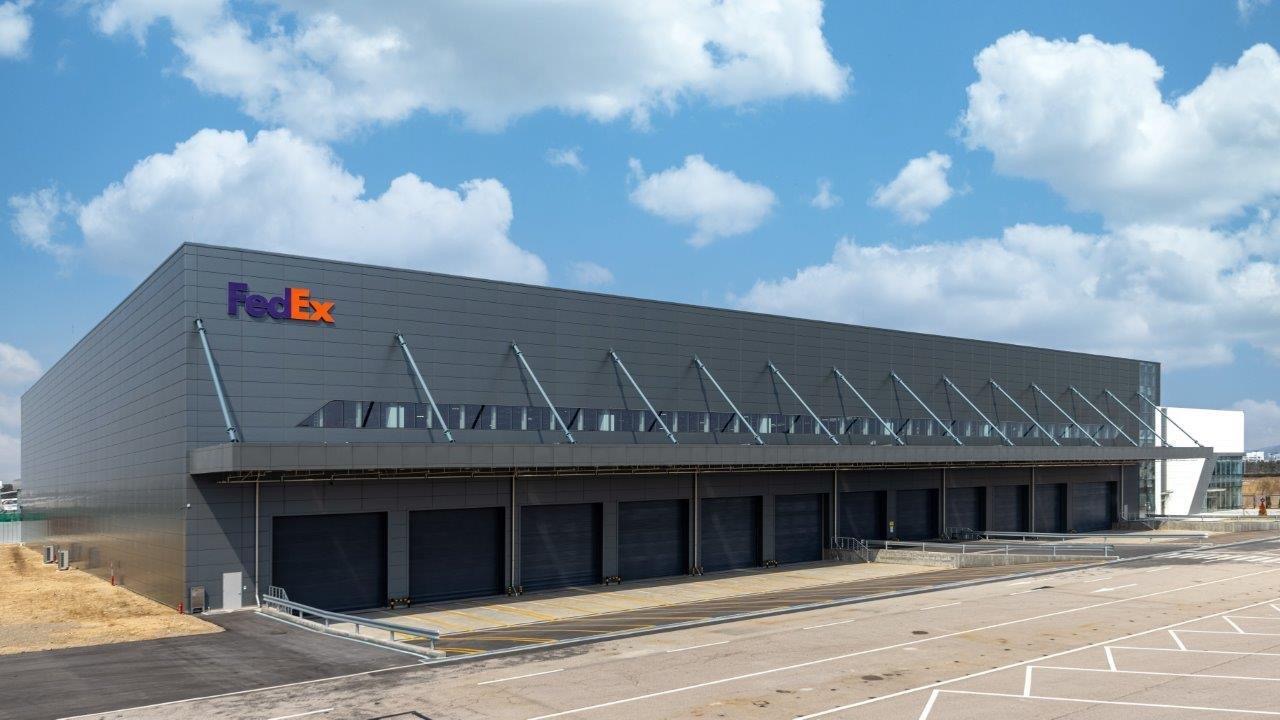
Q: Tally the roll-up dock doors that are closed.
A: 12